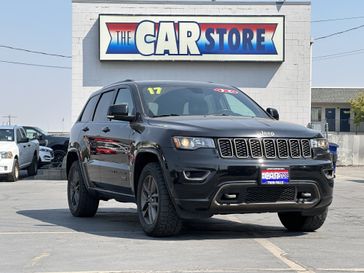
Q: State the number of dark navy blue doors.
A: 2